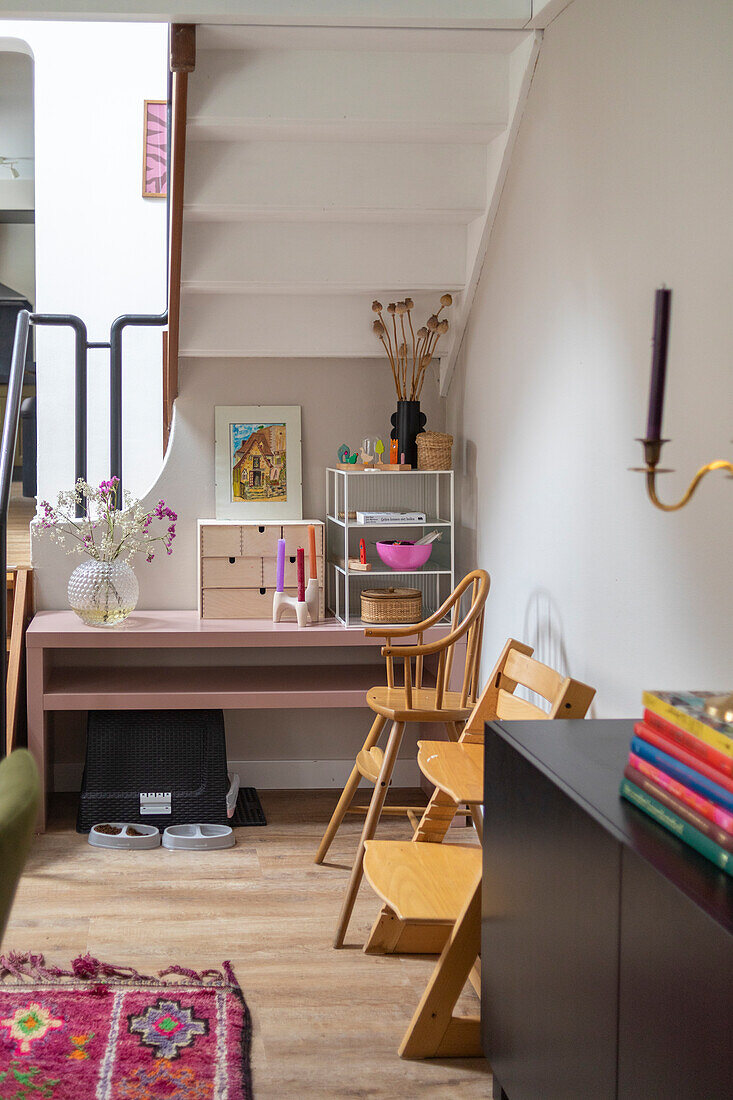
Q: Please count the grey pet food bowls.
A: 2